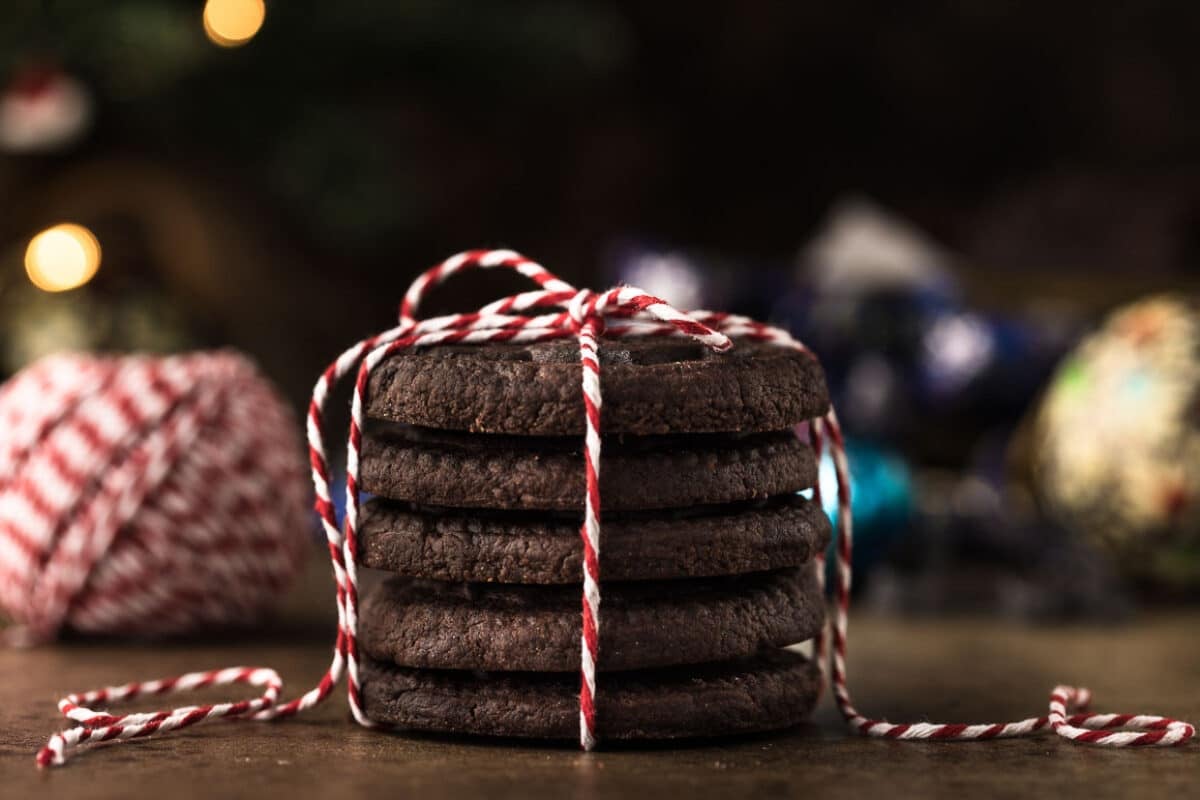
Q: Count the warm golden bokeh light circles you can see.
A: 2